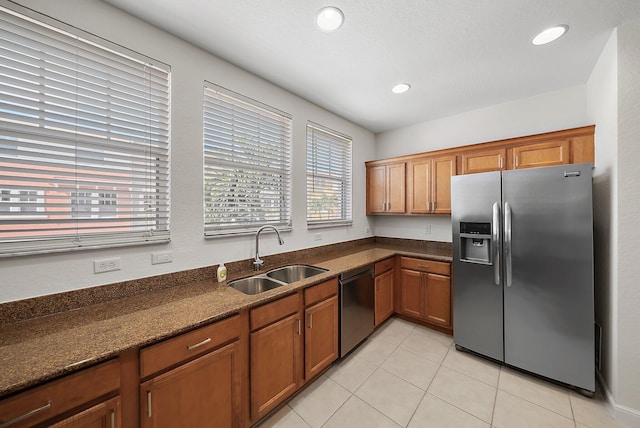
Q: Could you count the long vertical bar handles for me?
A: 2